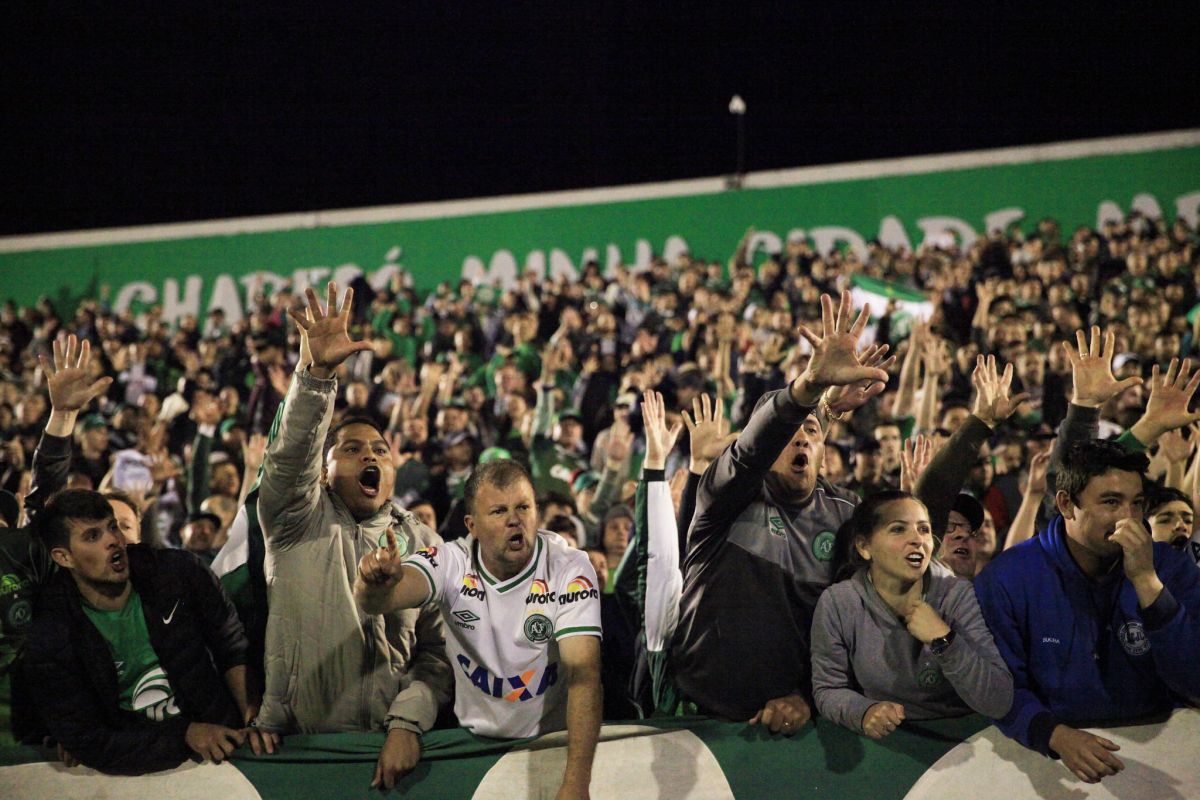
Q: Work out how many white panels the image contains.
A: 3